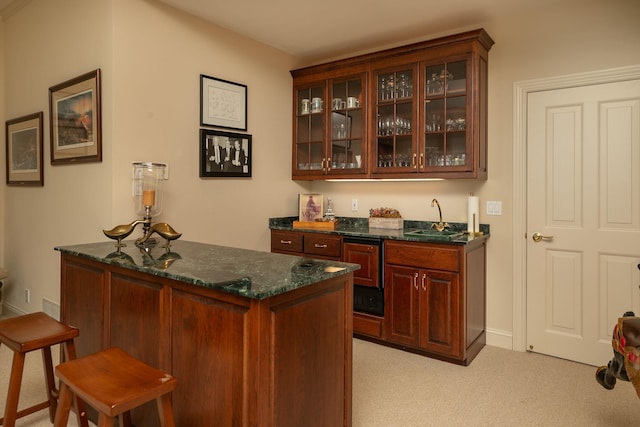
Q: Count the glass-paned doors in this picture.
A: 4